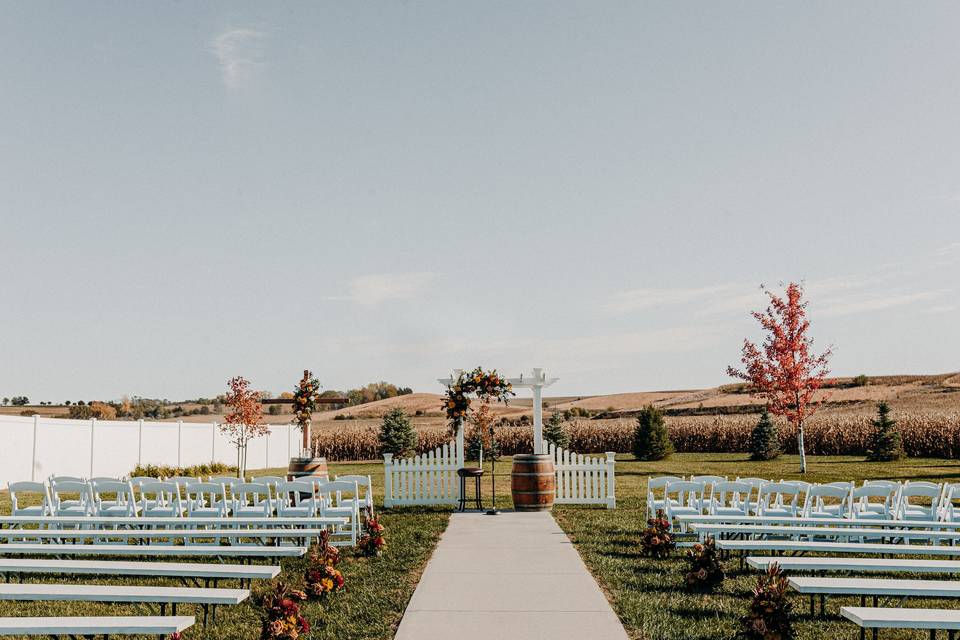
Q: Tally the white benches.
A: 12